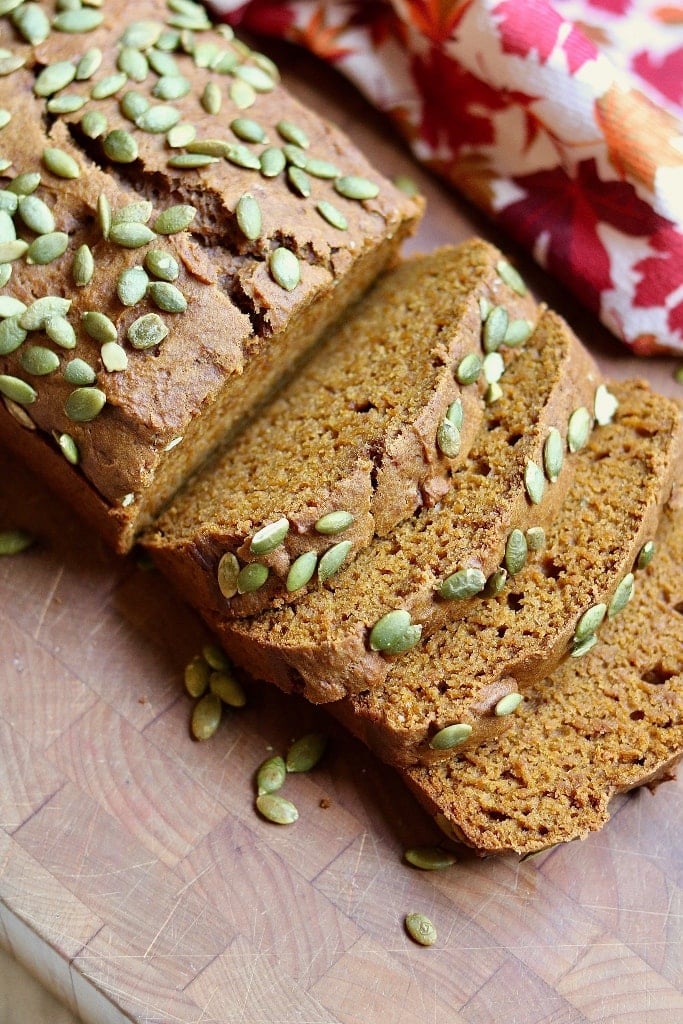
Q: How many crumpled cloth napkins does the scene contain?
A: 1